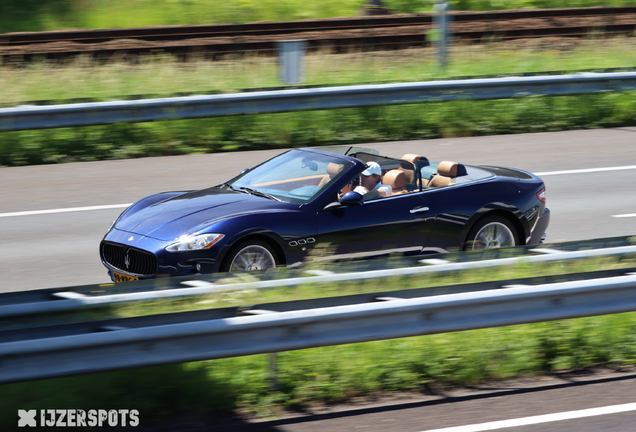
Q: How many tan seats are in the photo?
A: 4